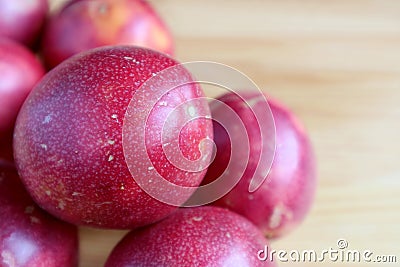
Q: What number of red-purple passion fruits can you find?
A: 7